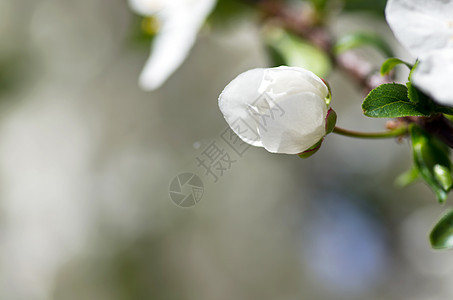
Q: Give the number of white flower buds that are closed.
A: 1